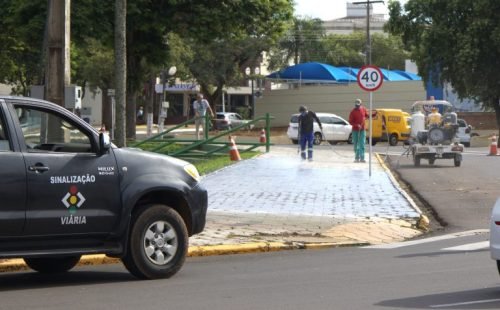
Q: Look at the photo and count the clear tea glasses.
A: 0